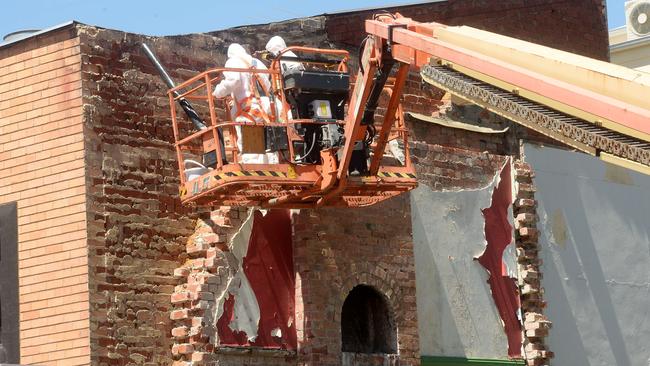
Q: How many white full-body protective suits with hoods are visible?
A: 2